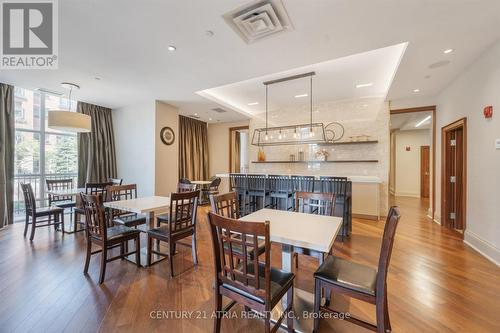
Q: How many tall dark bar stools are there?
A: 5